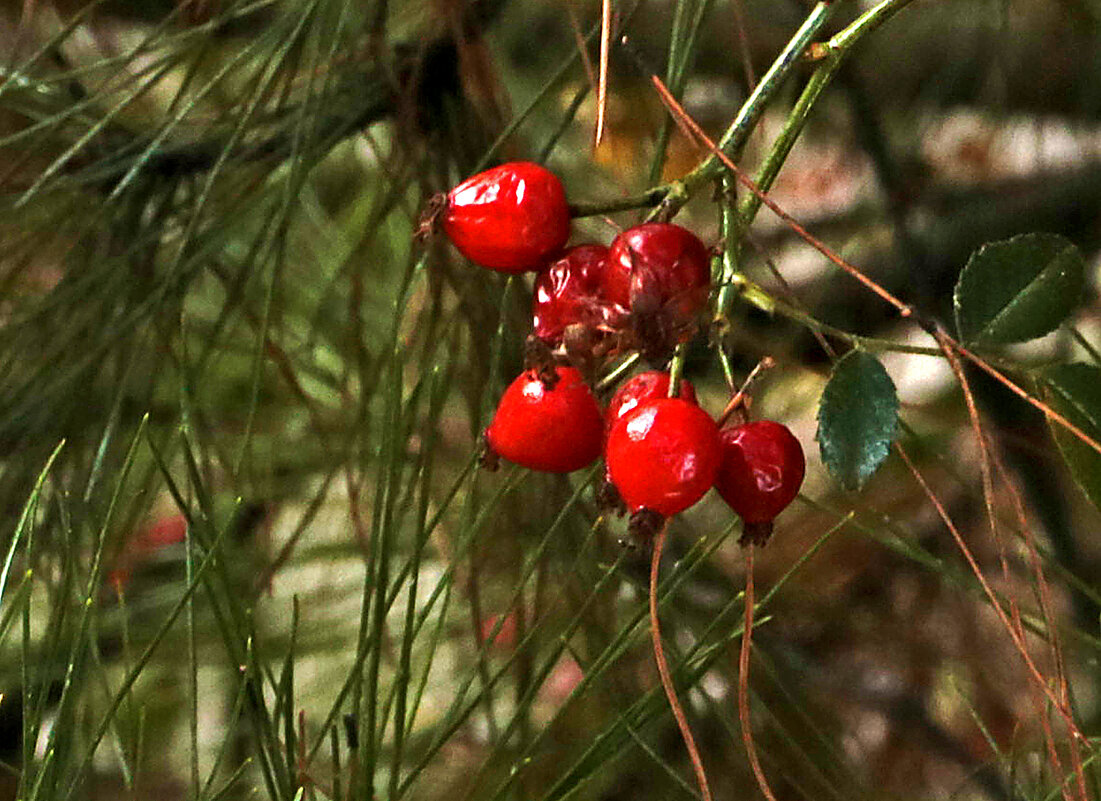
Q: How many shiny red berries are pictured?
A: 7